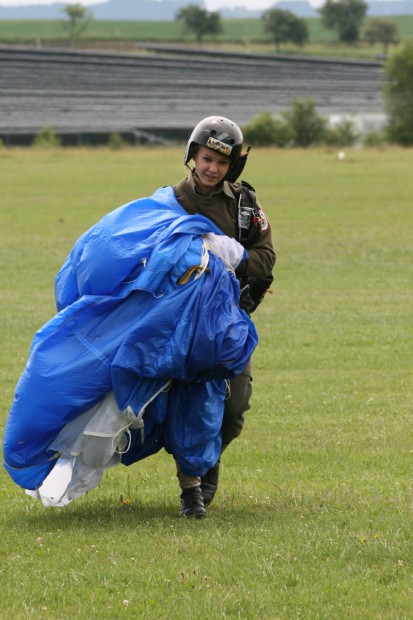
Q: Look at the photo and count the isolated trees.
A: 5